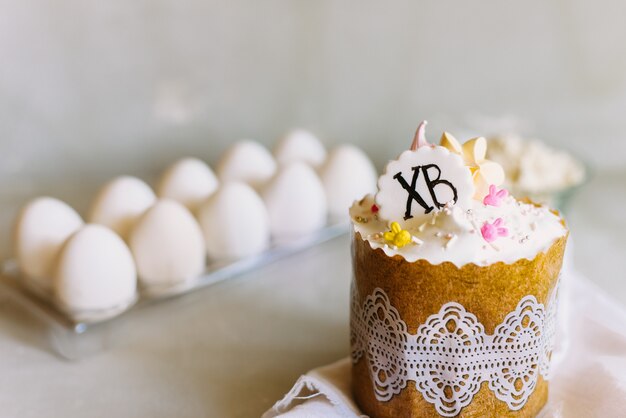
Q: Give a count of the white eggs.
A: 10